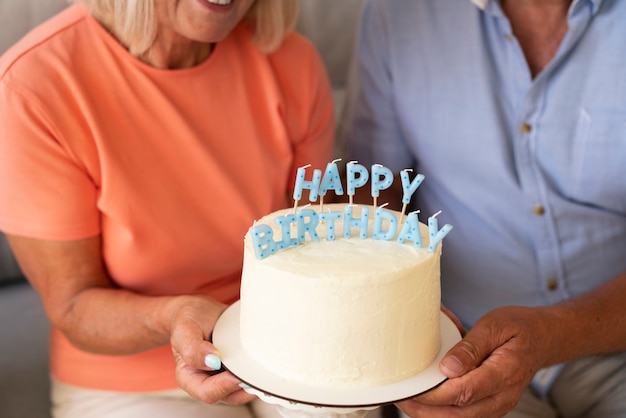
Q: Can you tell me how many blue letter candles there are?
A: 13